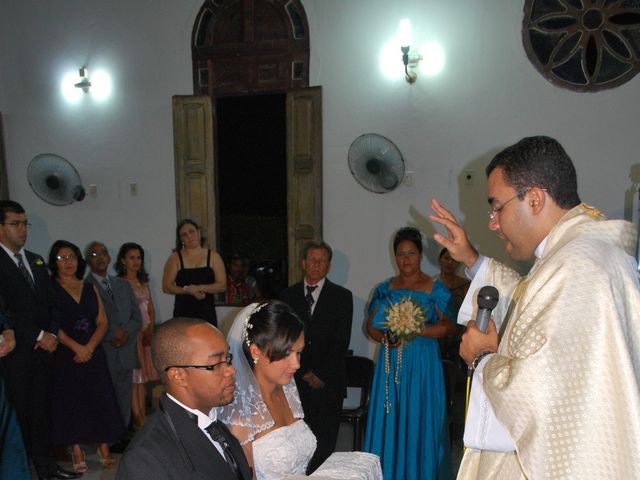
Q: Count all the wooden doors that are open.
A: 2